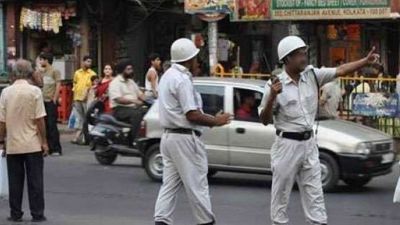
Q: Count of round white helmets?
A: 2